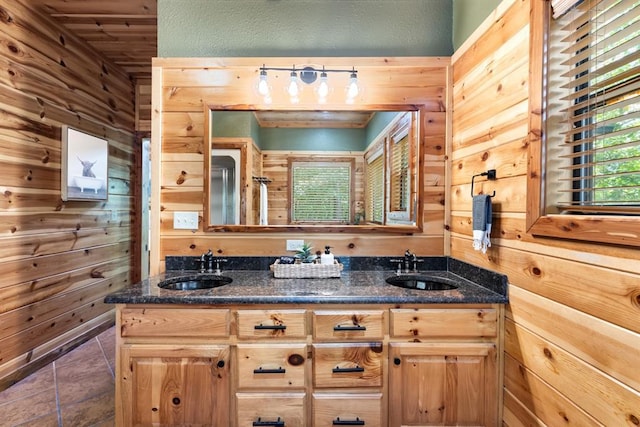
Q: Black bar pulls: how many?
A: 6